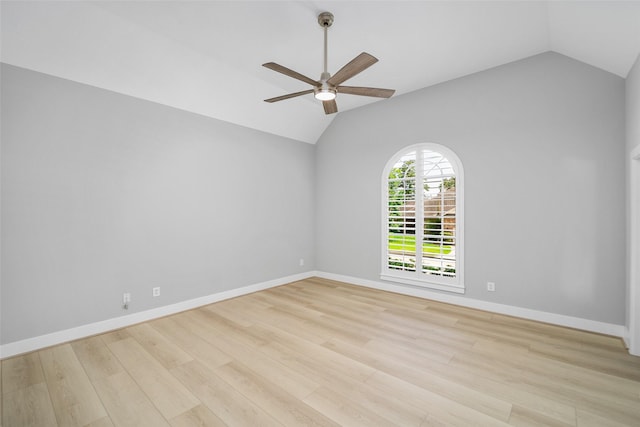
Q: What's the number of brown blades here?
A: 5